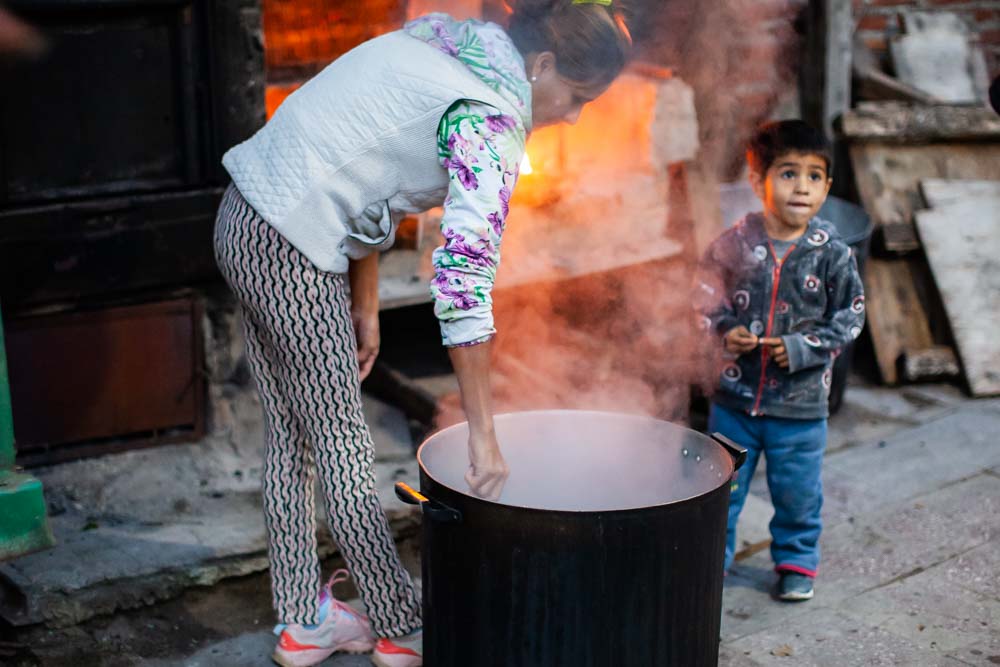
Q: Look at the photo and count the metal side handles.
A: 2